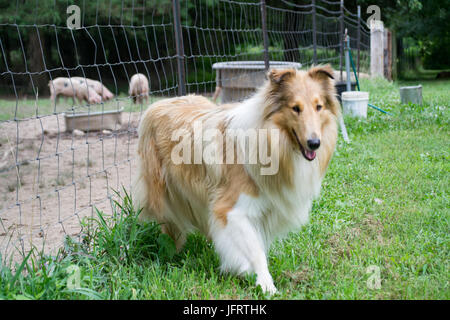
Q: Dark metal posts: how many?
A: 5